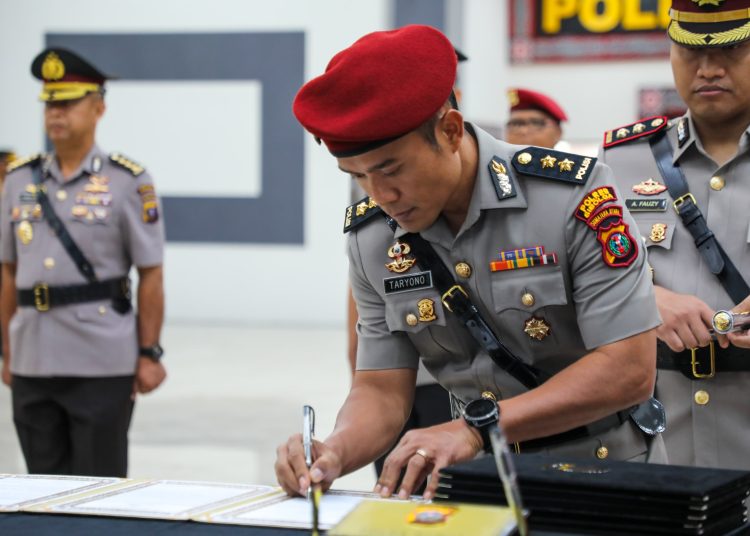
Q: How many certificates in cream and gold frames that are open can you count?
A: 3